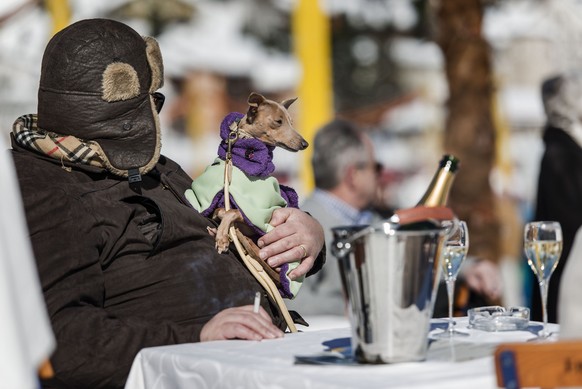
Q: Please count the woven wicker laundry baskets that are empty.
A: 0